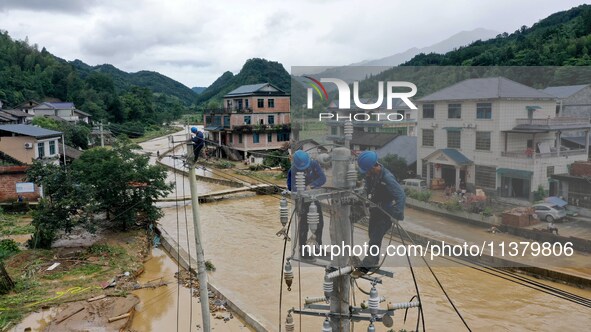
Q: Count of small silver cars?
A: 1